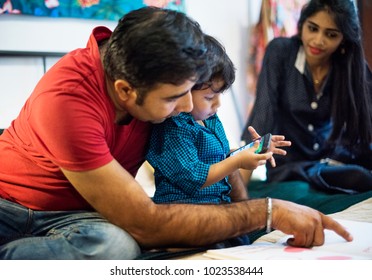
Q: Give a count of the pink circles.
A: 2